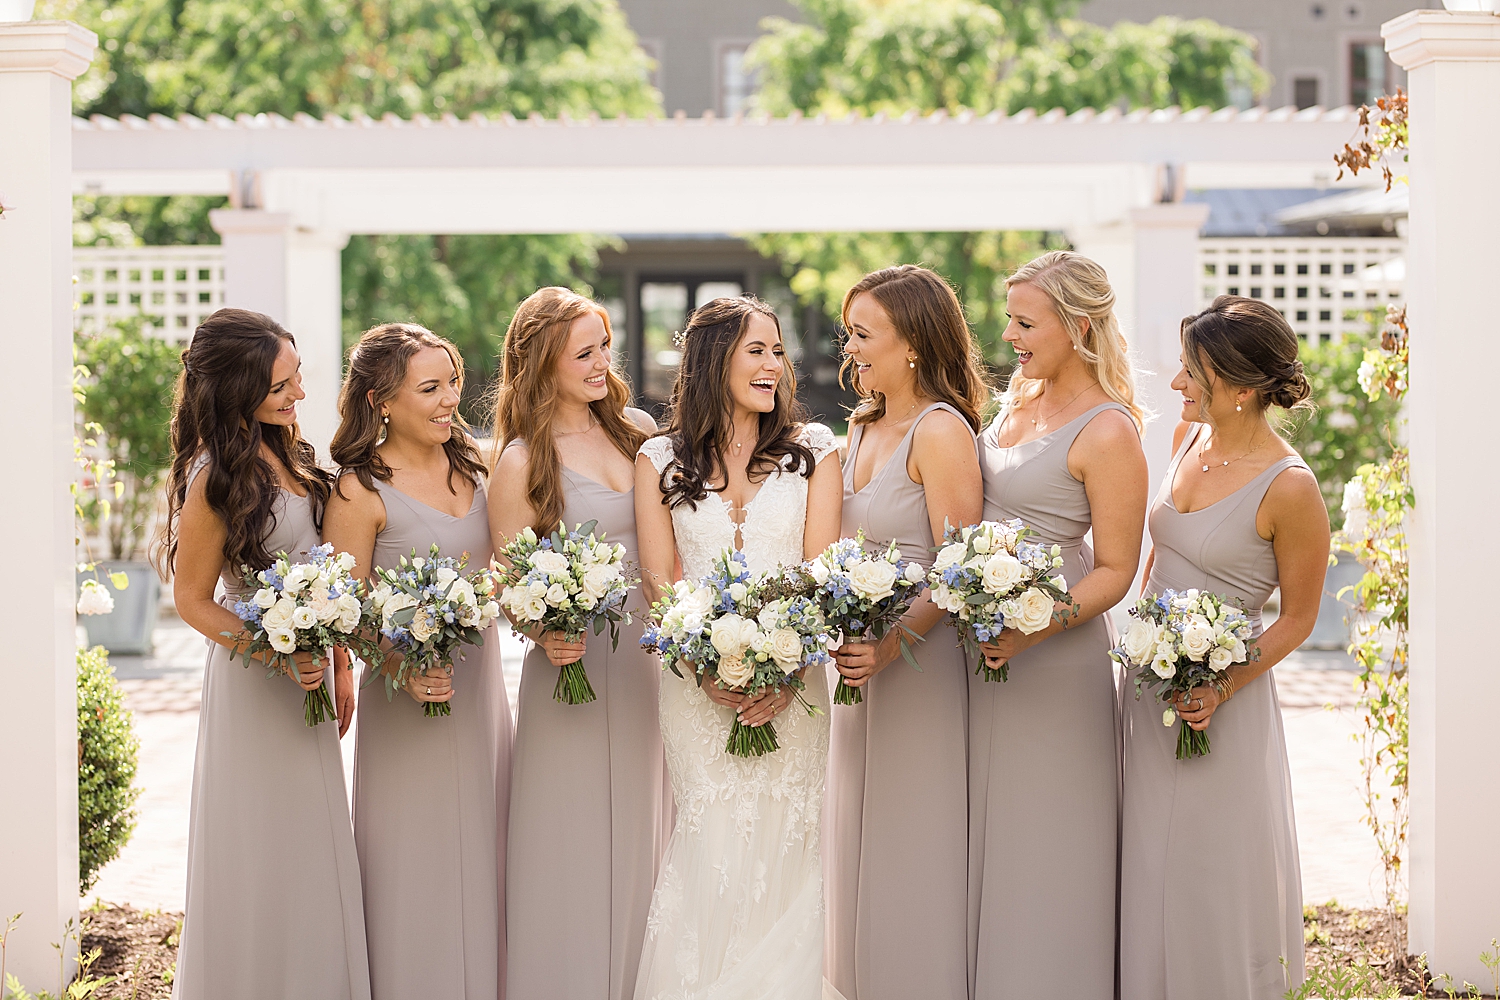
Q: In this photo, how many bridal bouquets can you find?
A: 7